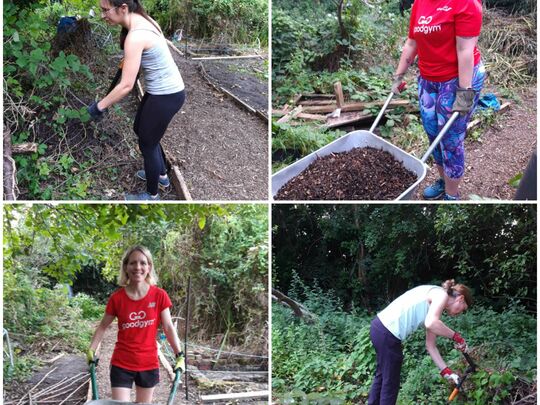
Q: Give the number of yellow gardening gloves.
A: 2